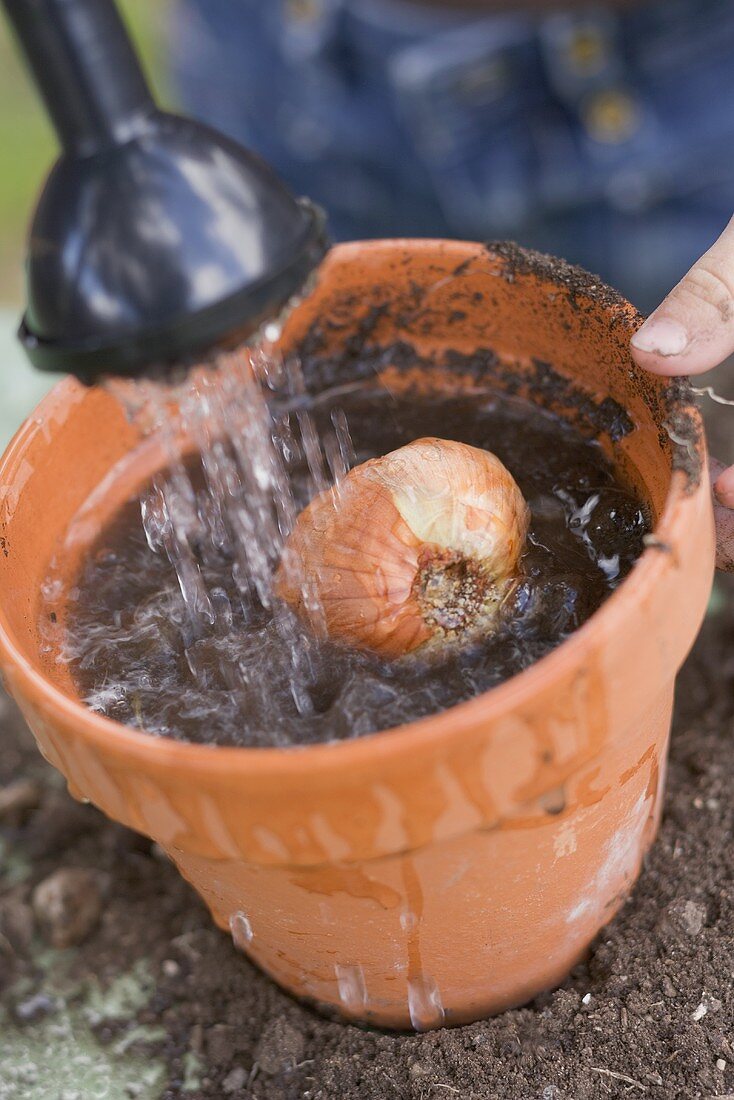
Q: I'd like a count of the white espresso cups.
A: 0